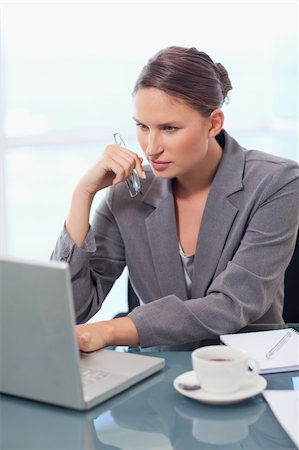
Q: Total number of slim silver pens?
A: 1